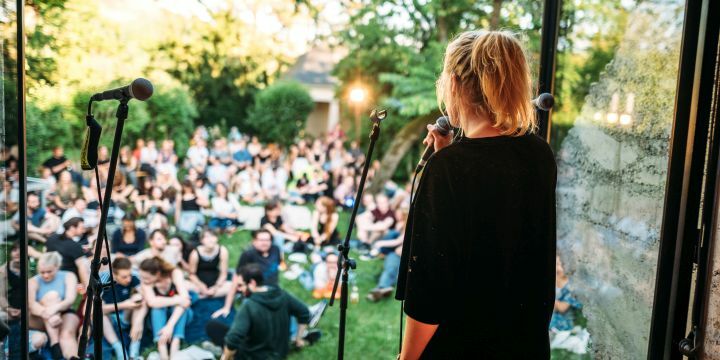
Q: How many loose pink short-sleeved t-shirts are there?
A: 0